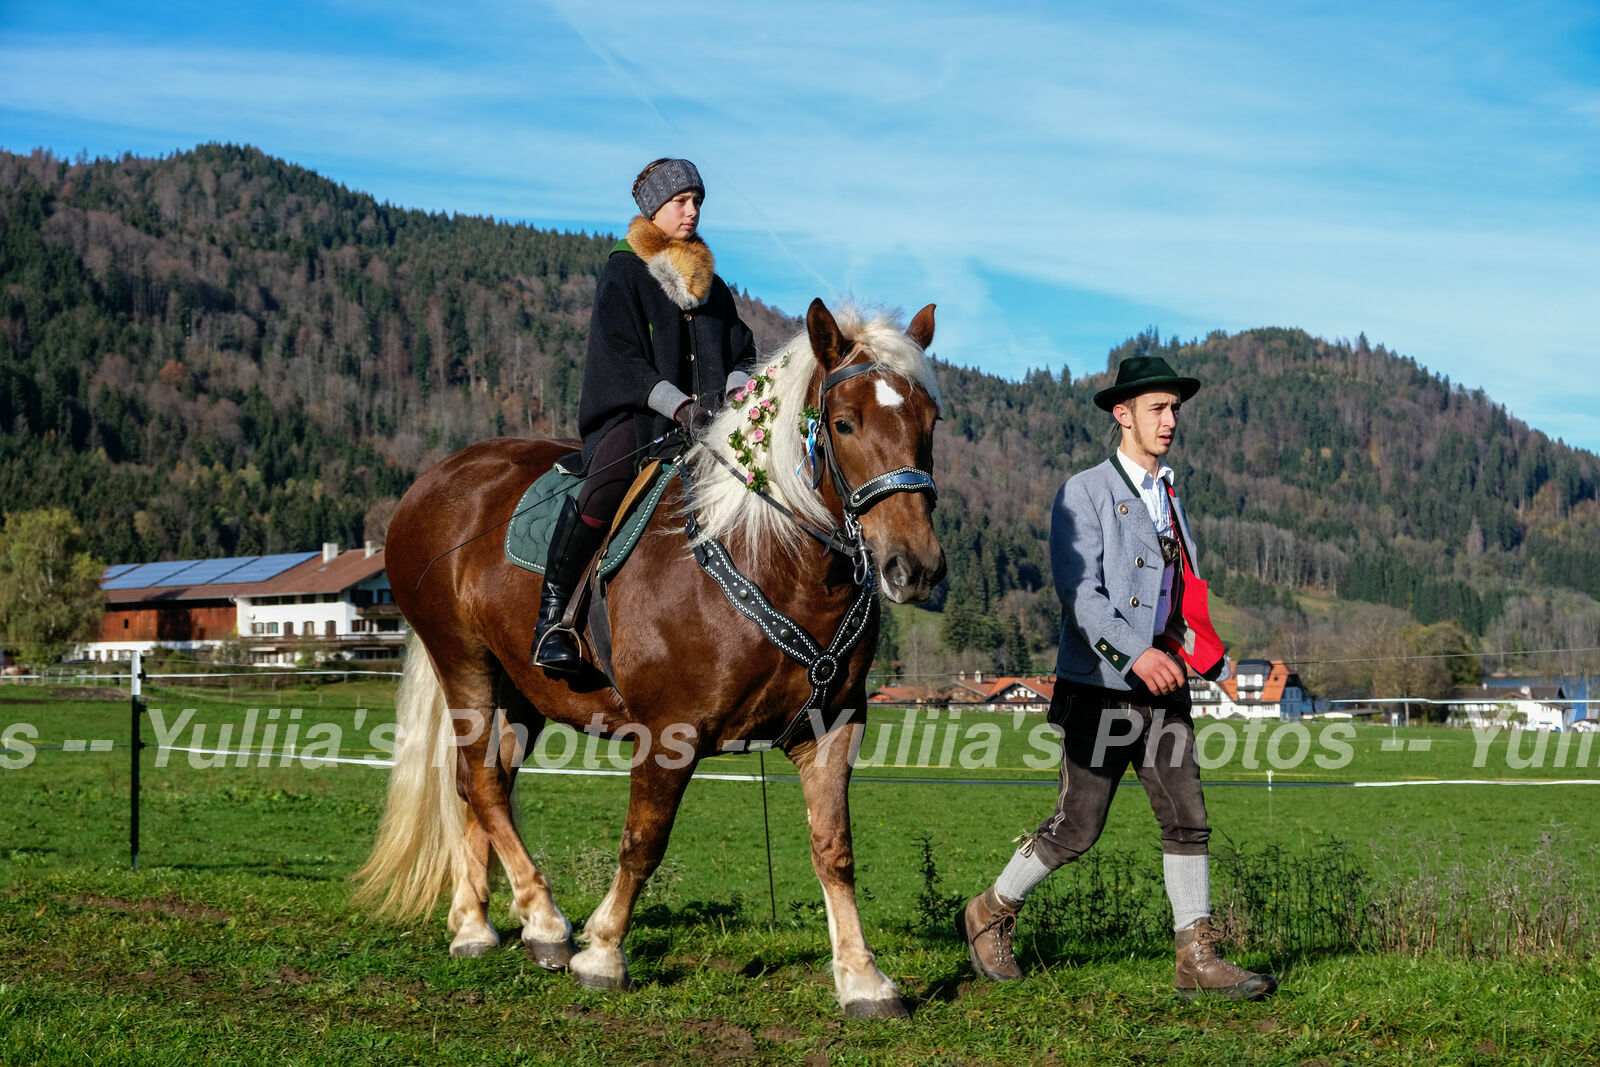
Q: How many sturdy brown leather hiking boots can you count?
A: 2